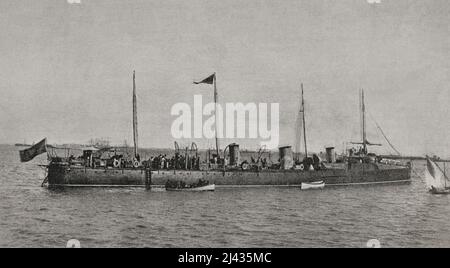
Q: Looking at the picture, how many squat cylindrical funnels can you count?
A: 3